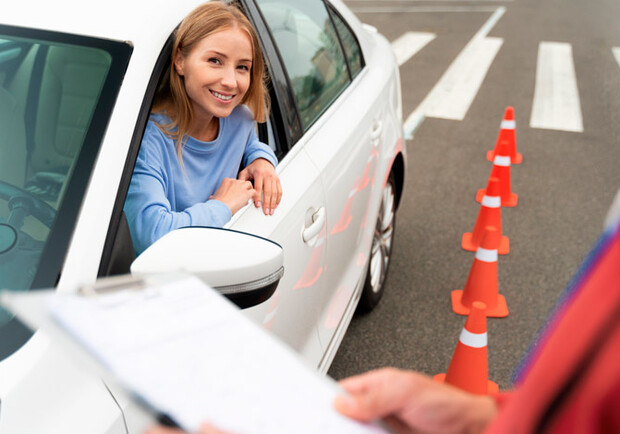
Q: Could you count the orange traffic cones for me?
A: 5